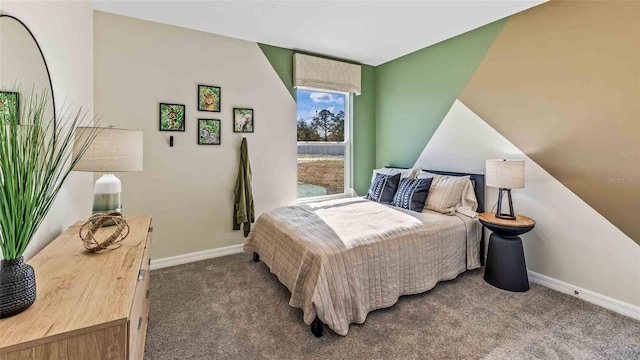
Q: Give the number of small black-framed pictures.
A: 4